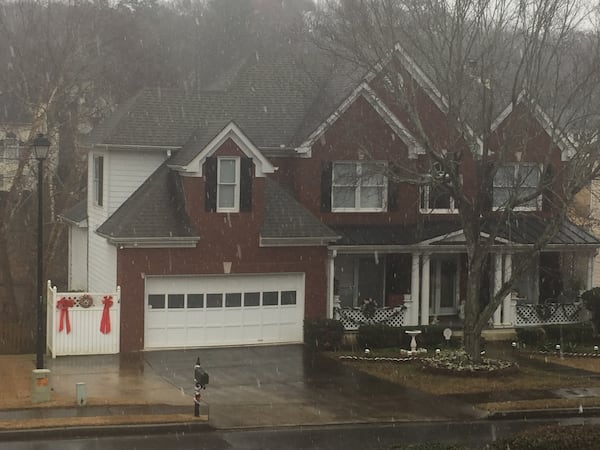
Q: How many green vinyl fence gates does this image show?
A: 0